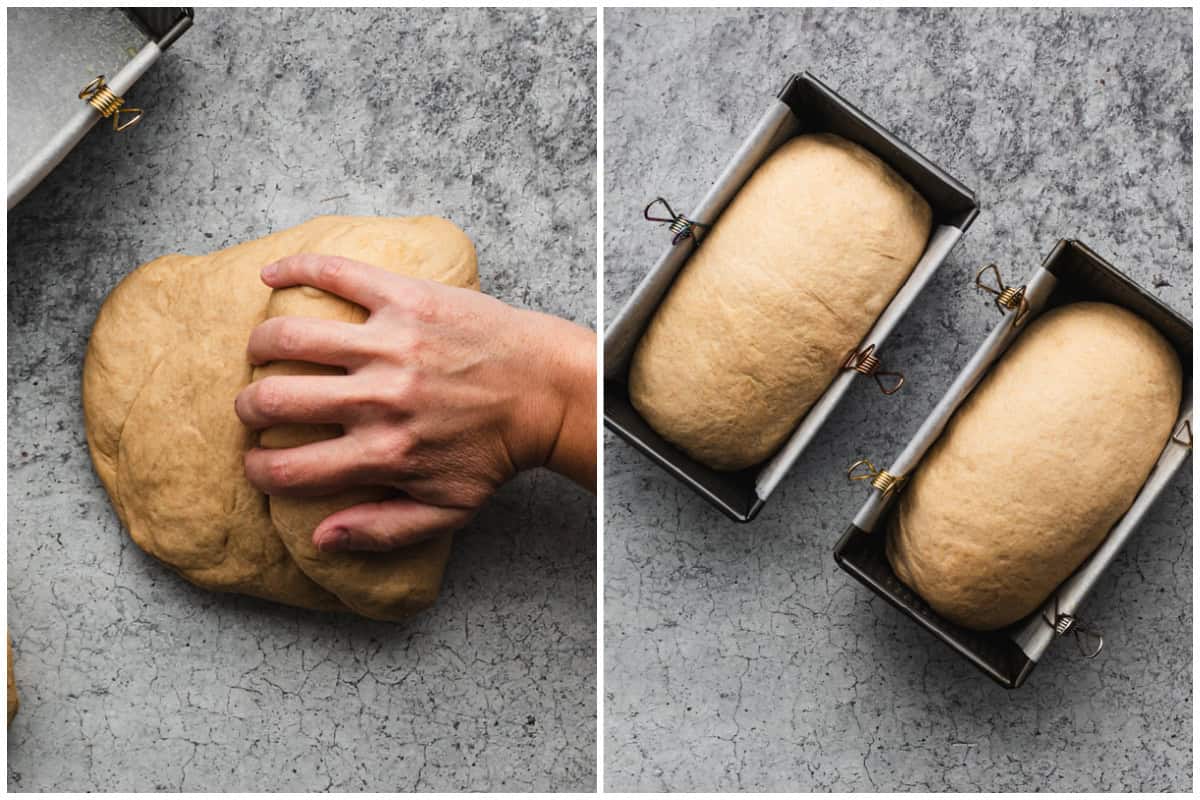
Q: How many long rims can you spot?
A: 5